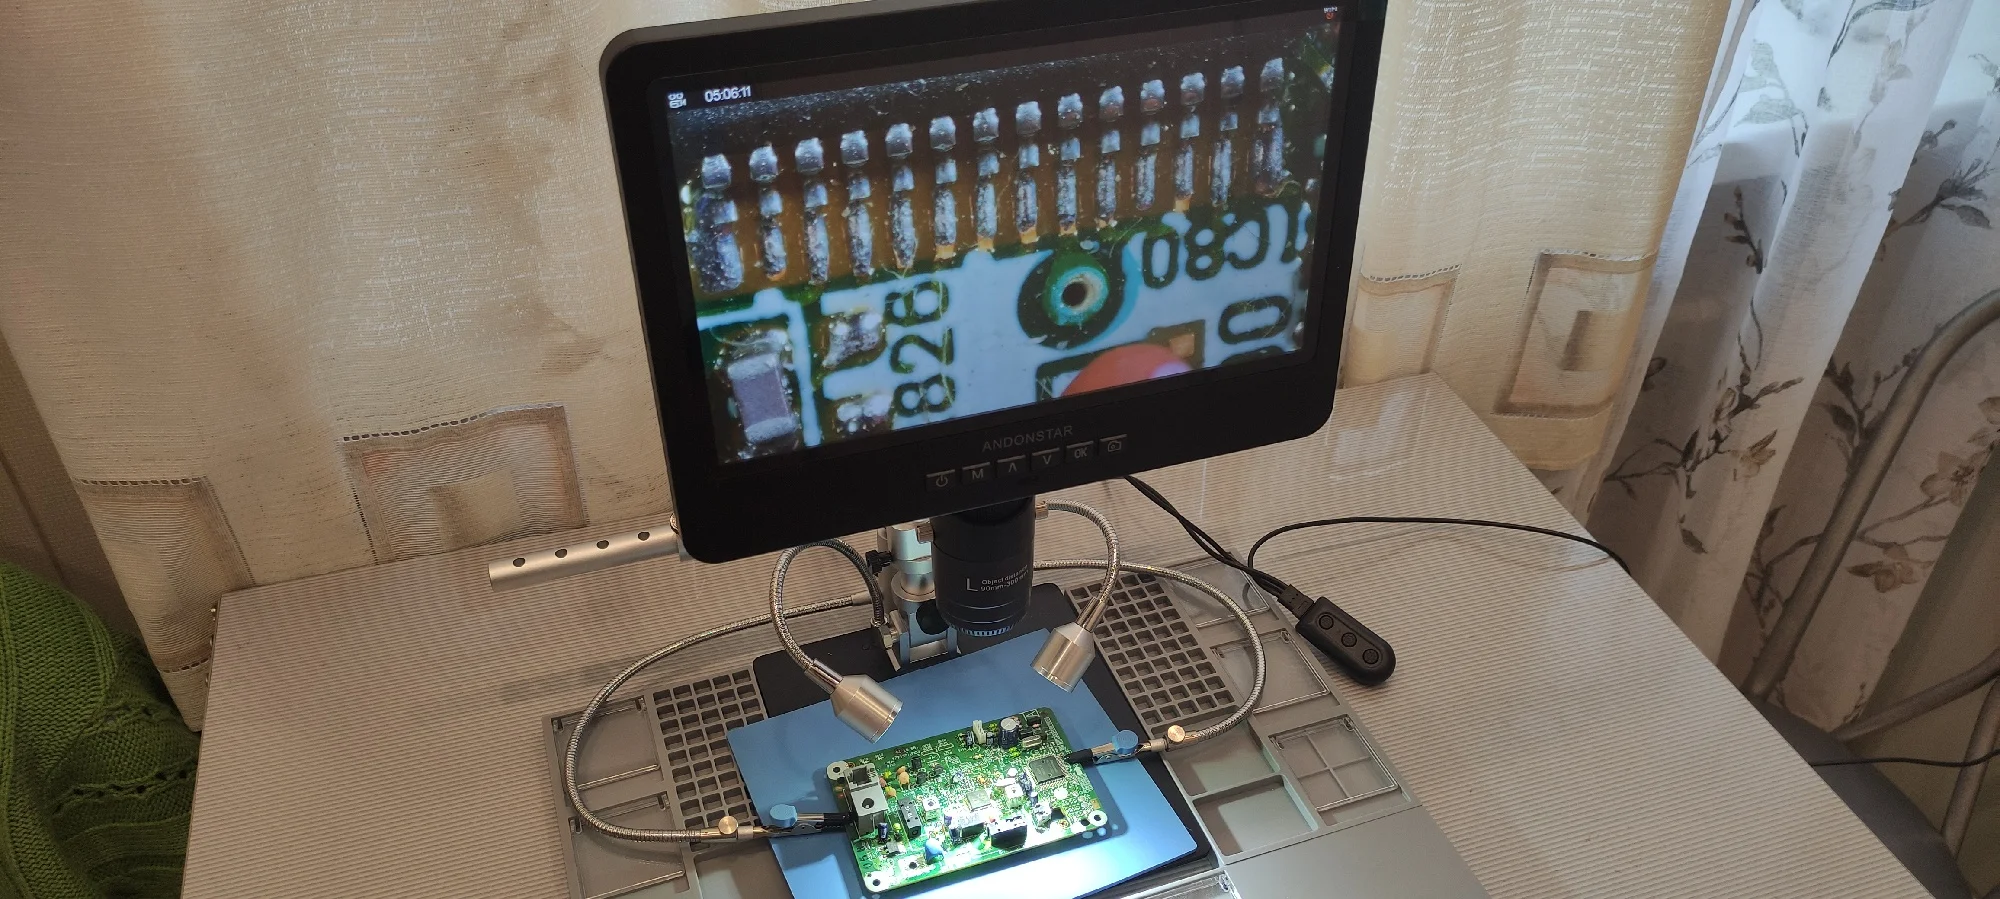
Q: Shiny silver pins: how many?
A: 14